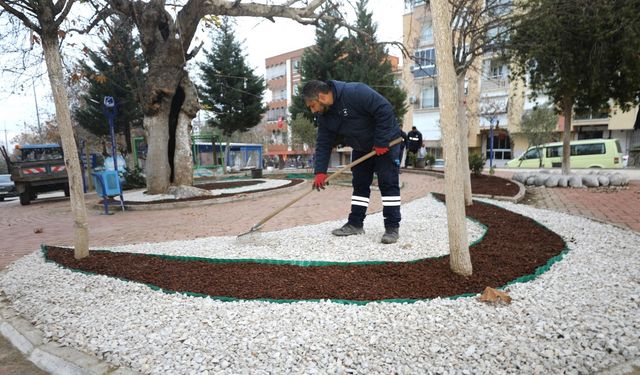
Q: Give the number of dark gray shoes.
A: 2